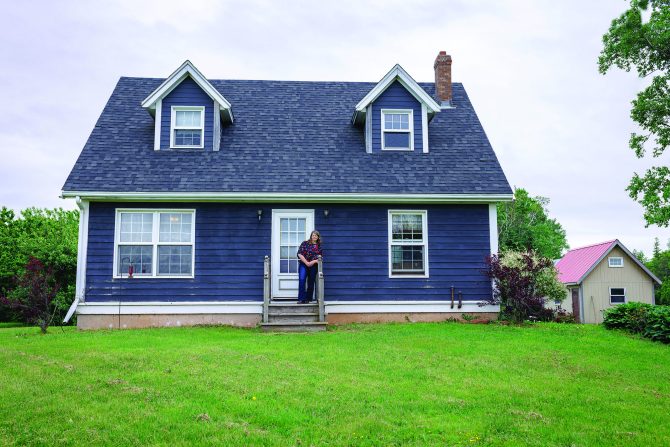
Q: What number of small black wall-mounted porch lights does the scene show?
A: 2